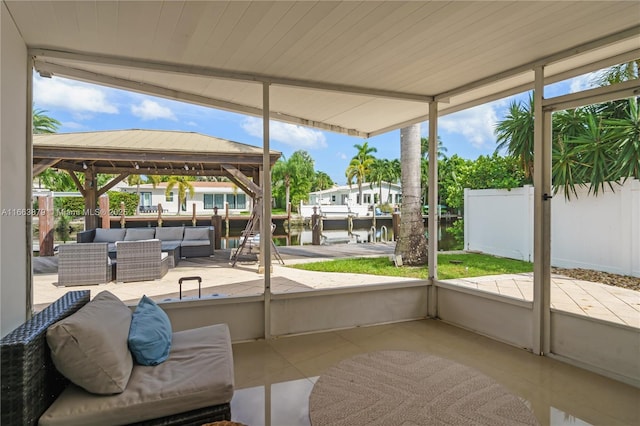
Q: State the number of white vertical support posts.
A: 3